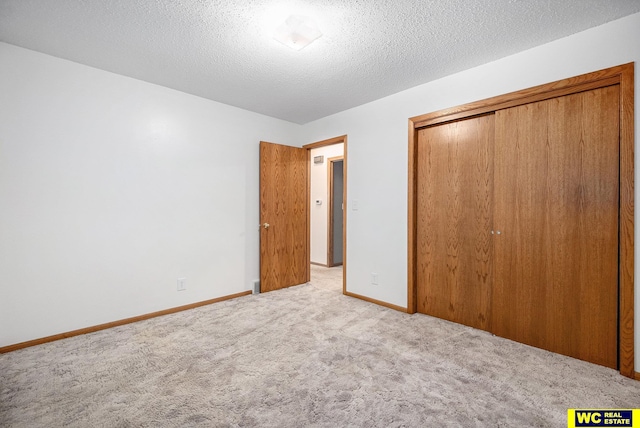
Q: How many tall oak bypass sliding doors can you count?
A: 2